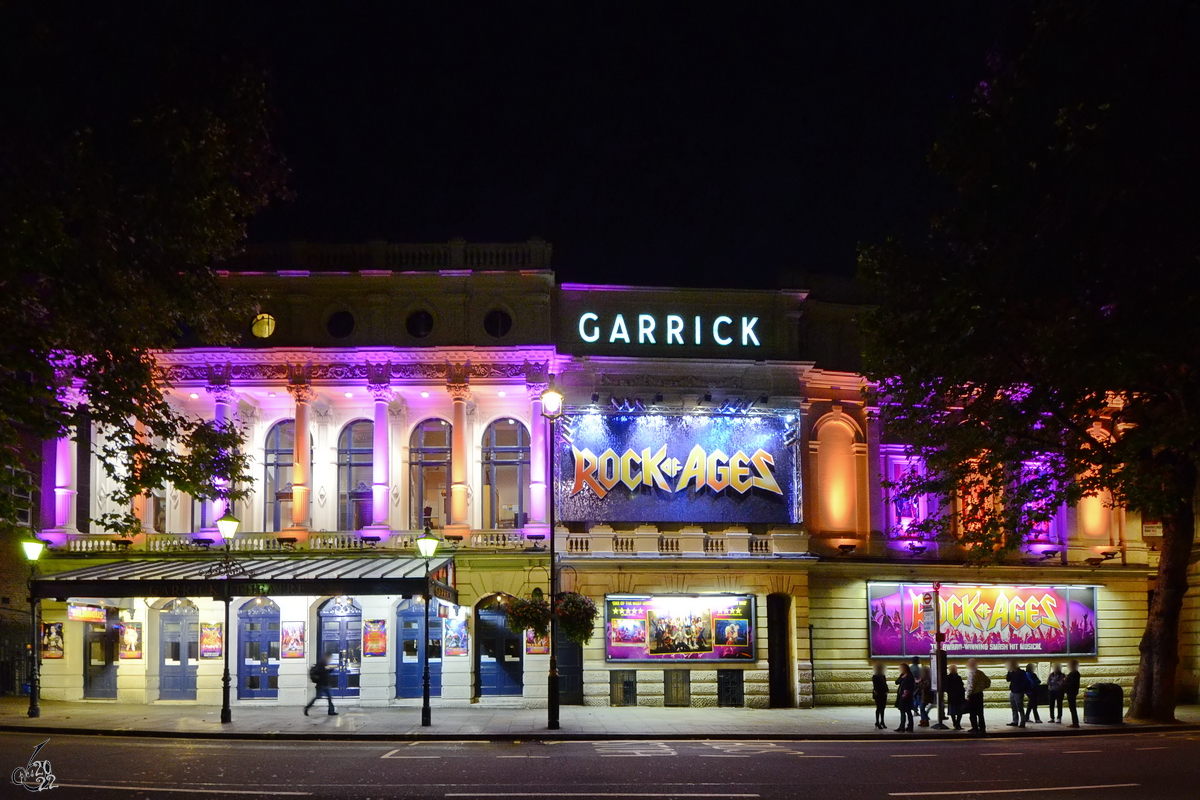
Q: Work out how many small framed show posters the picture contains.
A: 7